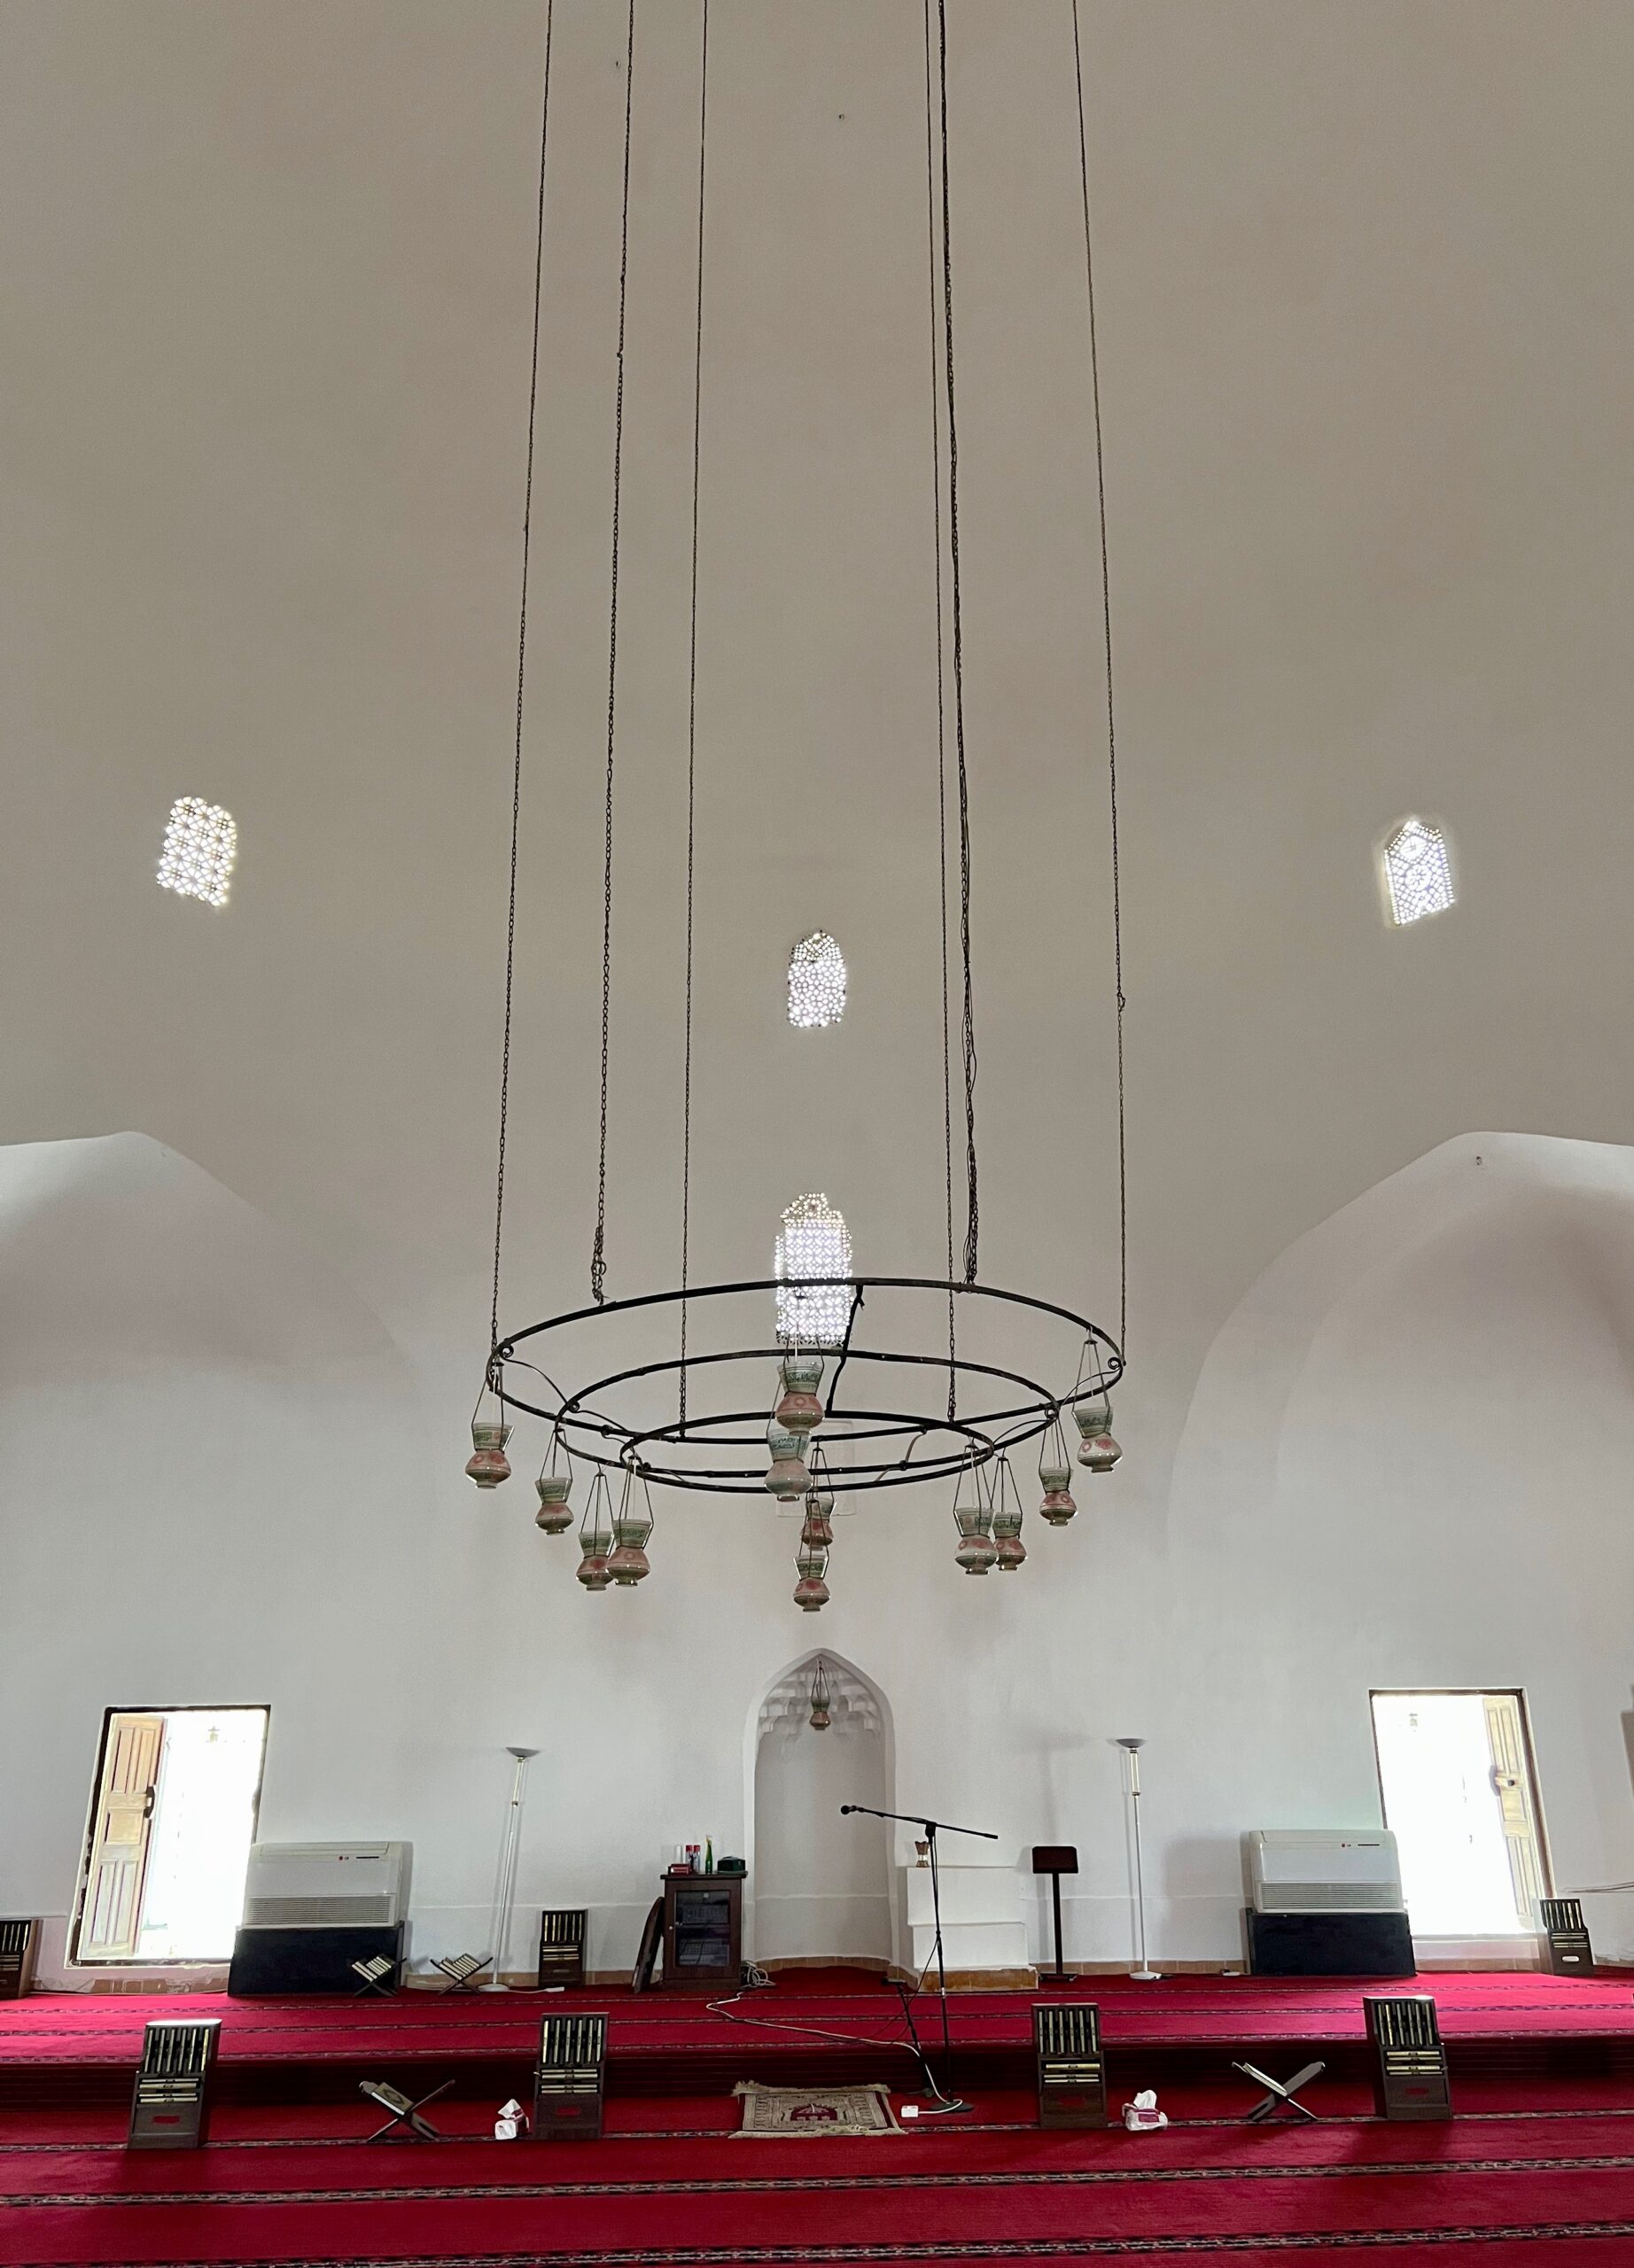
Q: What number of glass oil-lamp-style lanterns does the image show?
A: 13